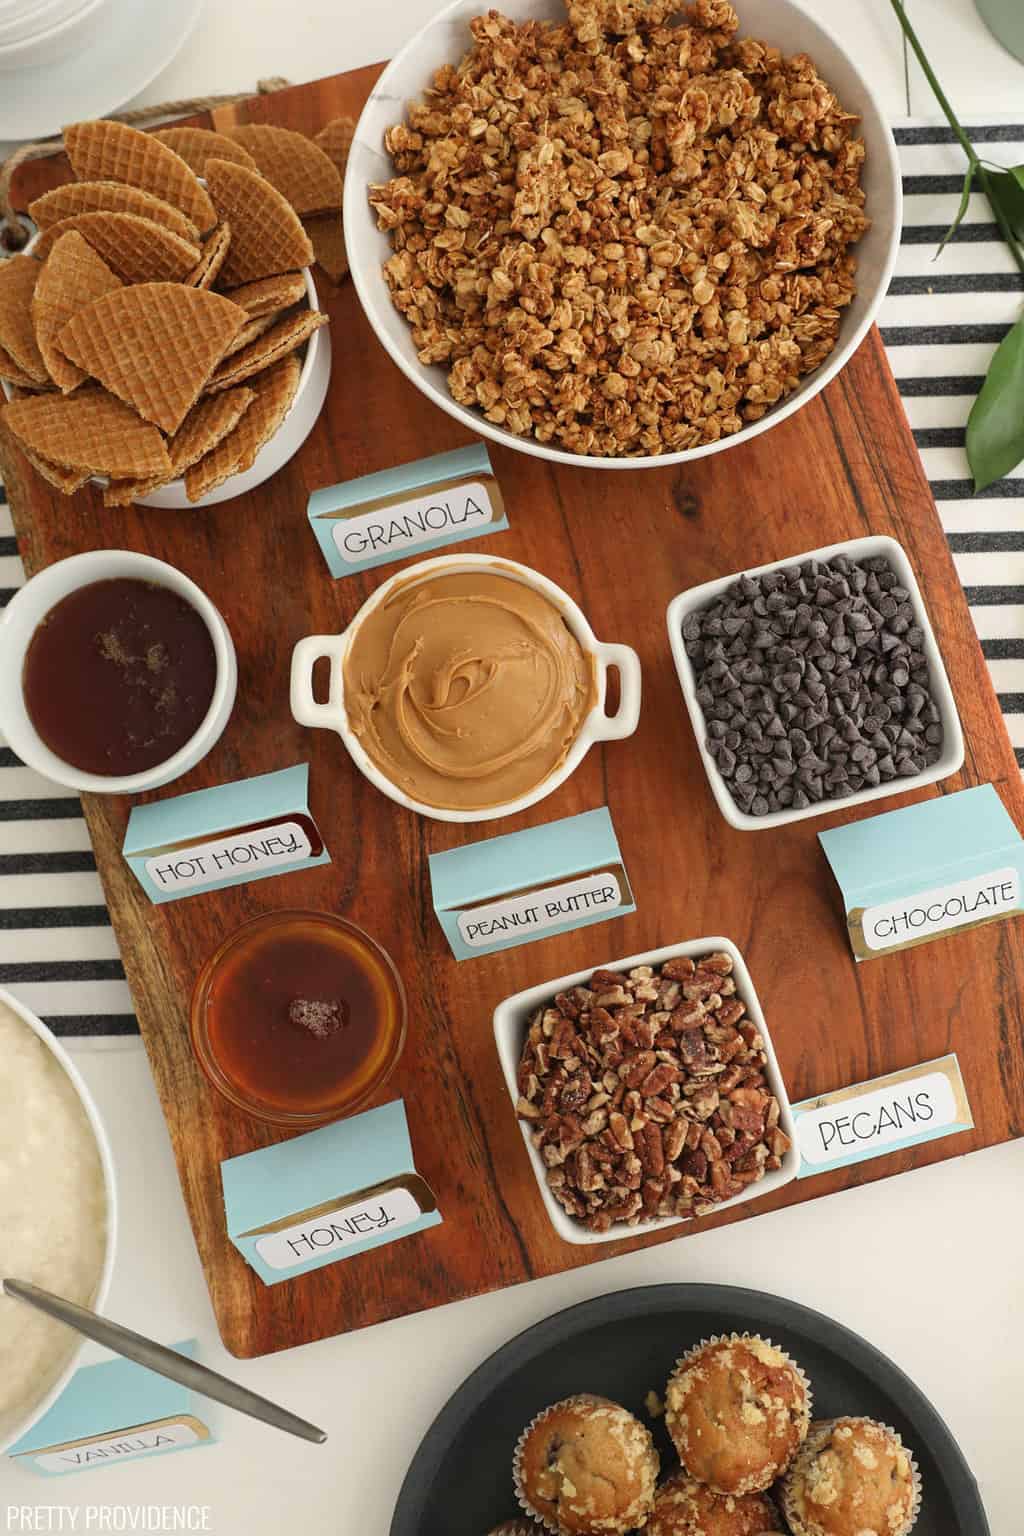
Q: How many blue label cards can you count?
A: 7